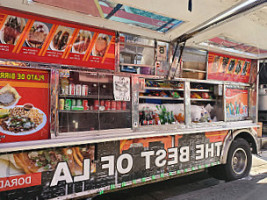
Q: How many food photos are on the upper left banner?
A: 5